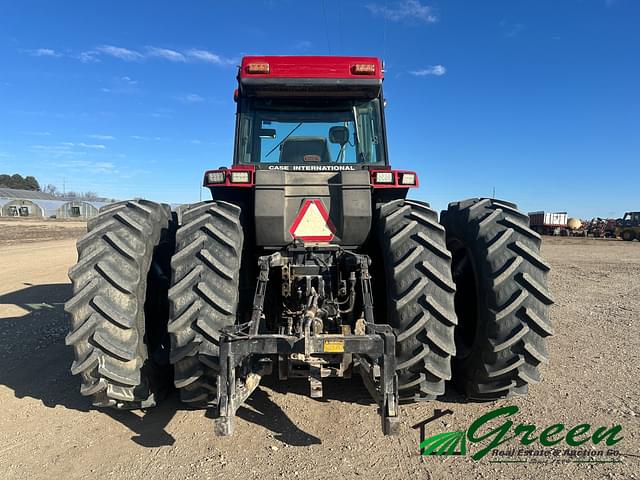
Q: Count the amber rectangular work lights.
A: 2